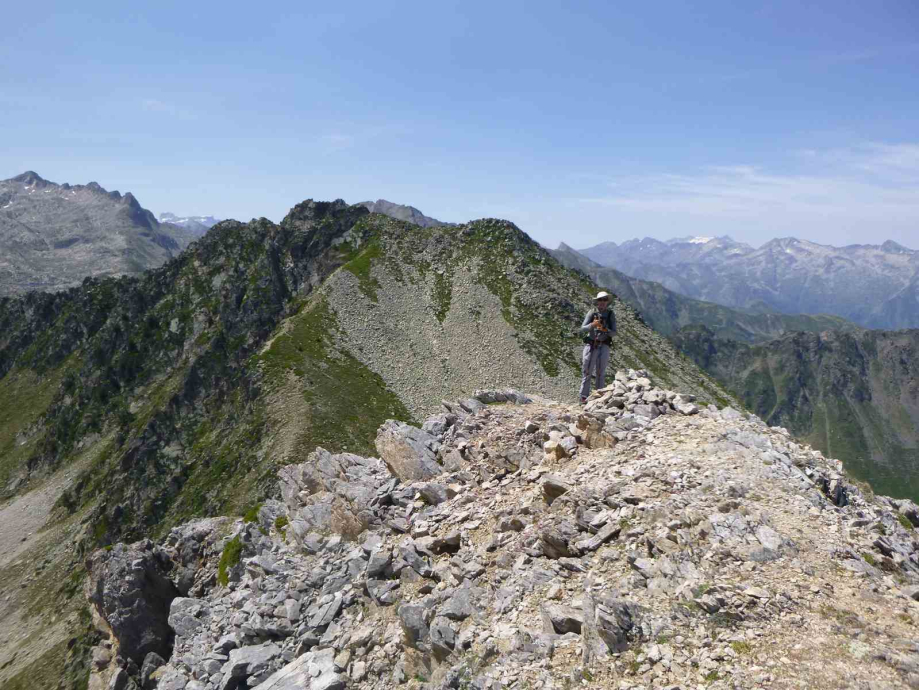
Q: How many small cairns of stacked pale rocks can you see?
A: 1